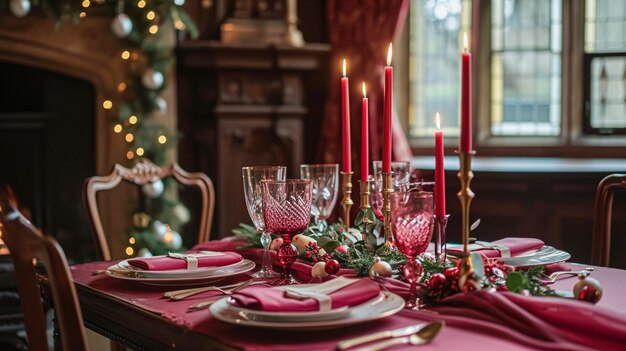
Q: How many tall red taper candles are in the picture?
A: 5